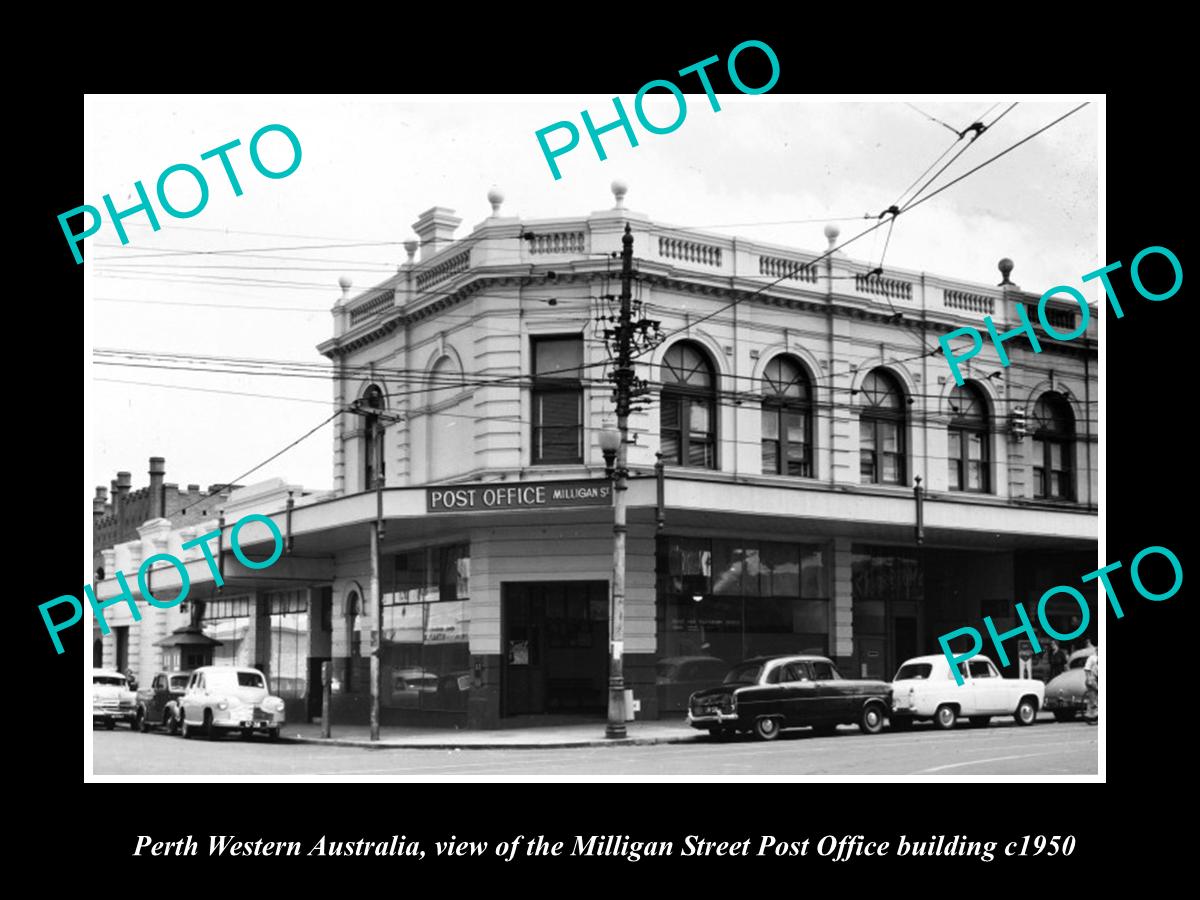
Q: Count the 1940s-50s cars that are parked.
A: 6